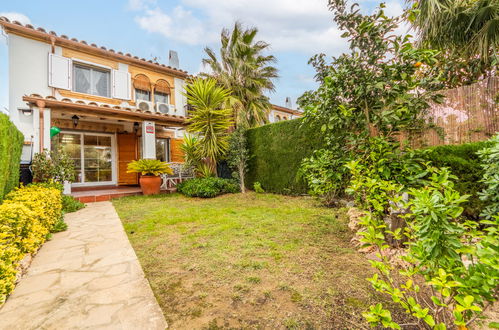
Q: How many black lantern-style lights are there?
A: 2